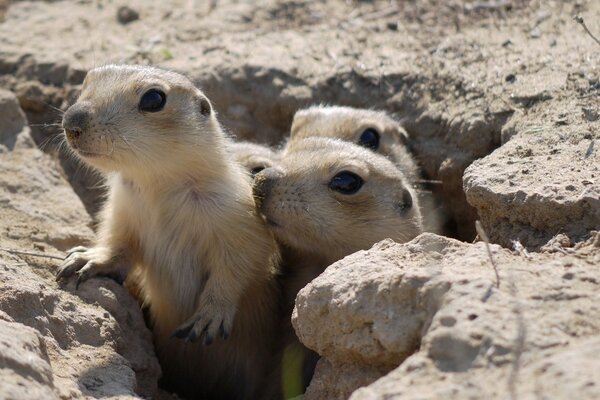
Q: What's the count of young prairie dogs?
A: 4